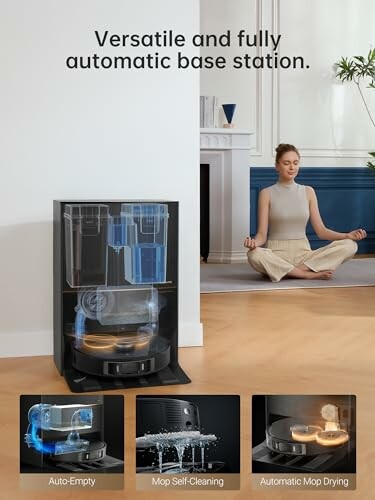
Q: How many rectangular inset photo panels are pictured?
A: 3